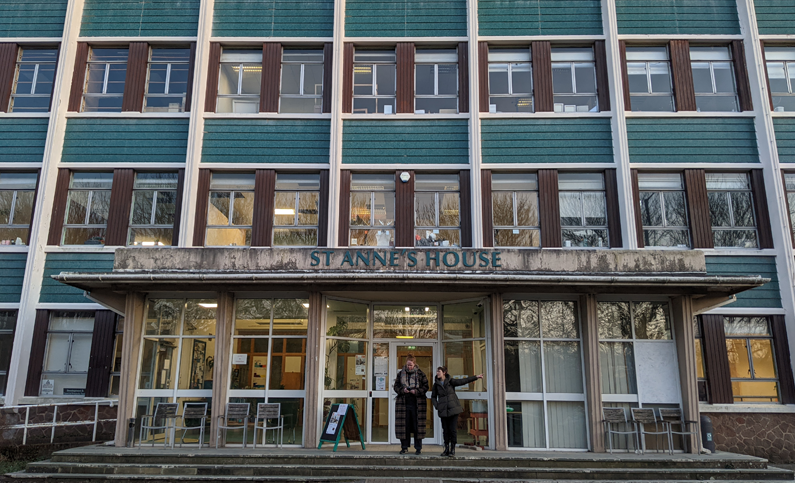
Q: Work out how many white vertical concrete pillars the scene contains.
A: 6